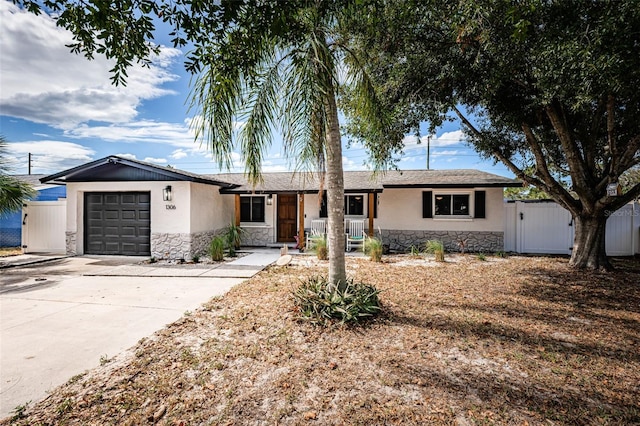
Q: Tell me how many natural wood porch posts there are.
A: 3